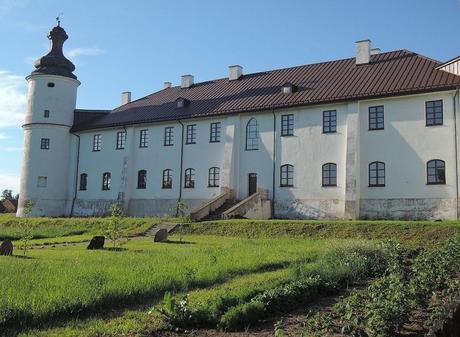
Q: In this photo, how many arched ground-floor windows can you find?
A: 10